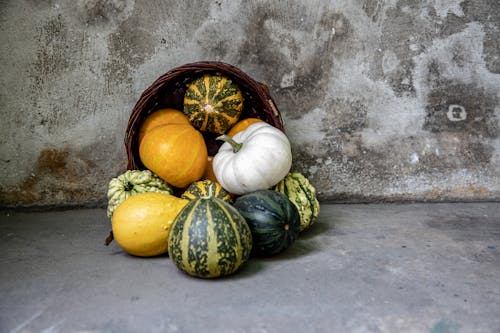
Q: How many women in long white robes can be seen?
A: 0